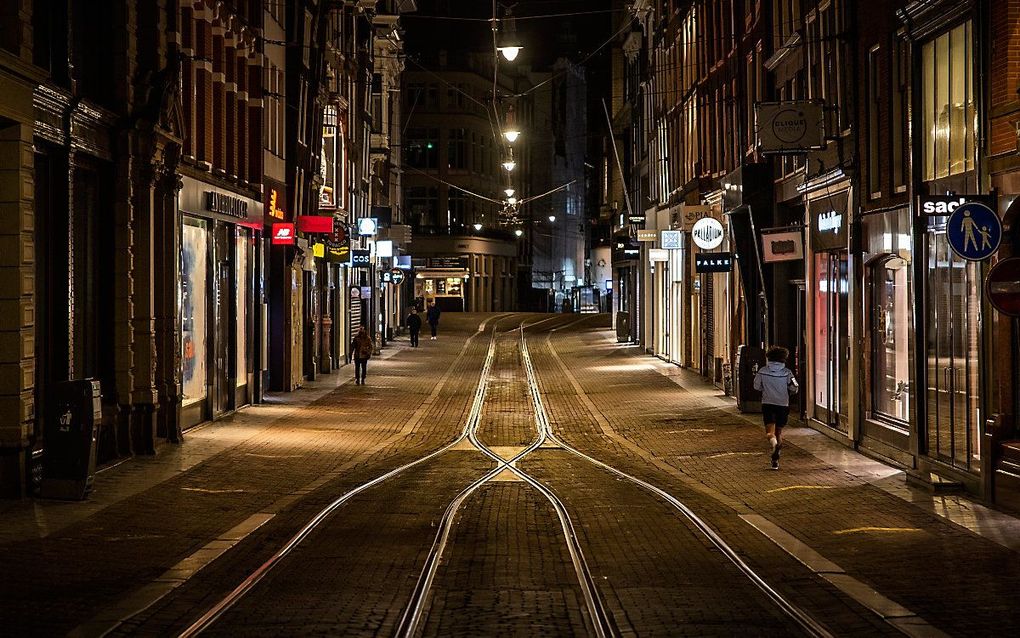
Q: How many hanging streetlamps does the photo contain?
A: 8